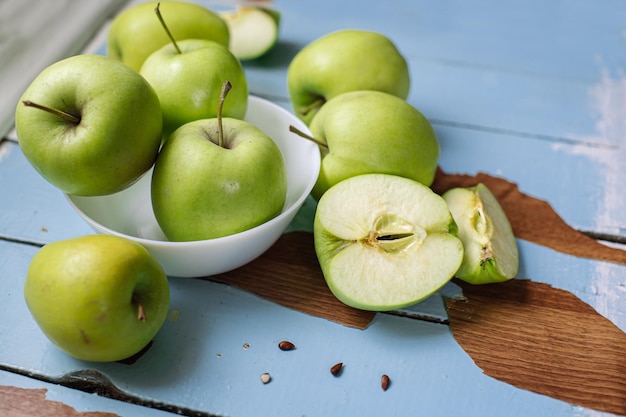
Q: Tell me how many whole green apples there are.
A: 7